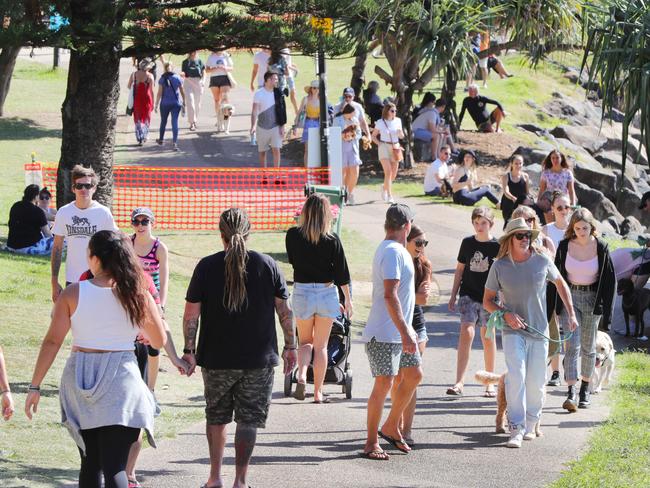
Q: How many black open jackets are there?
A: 1